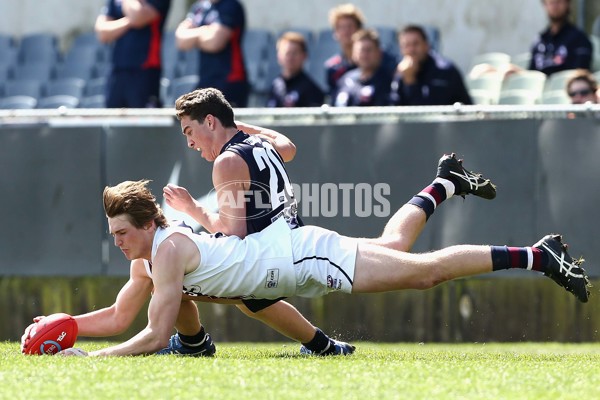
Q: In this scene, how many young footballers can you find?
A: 2